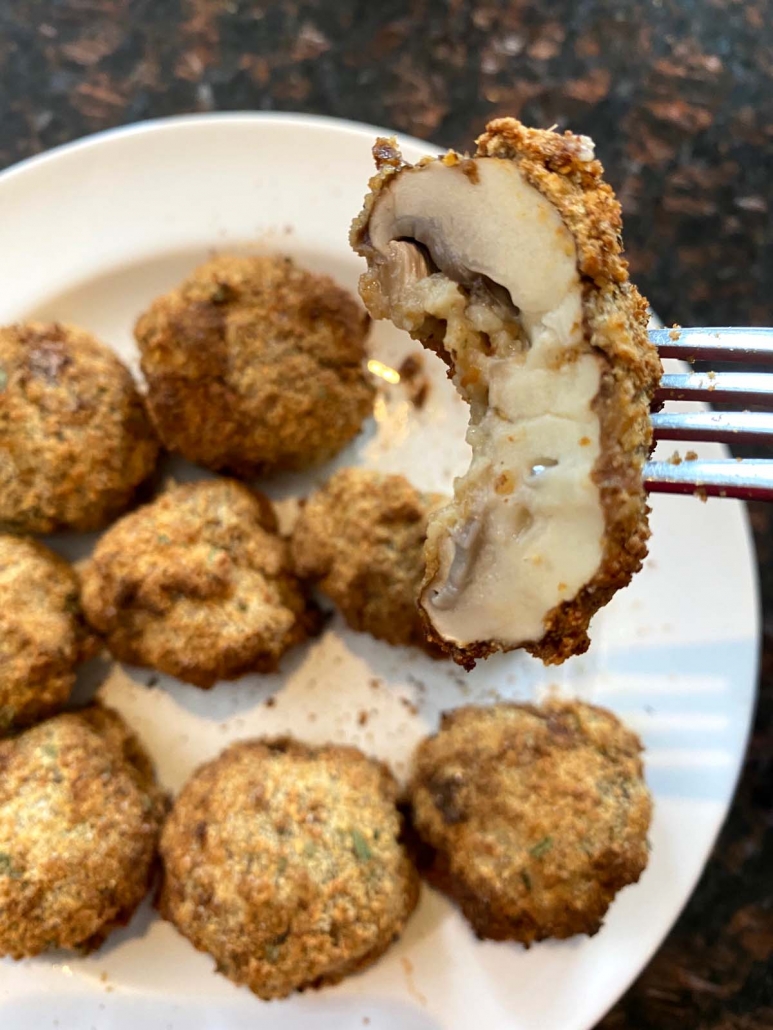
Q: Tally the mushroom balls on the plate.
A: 8